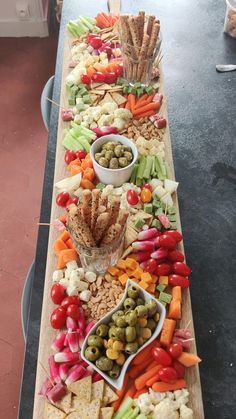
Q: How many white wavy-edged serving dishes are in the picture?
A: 1